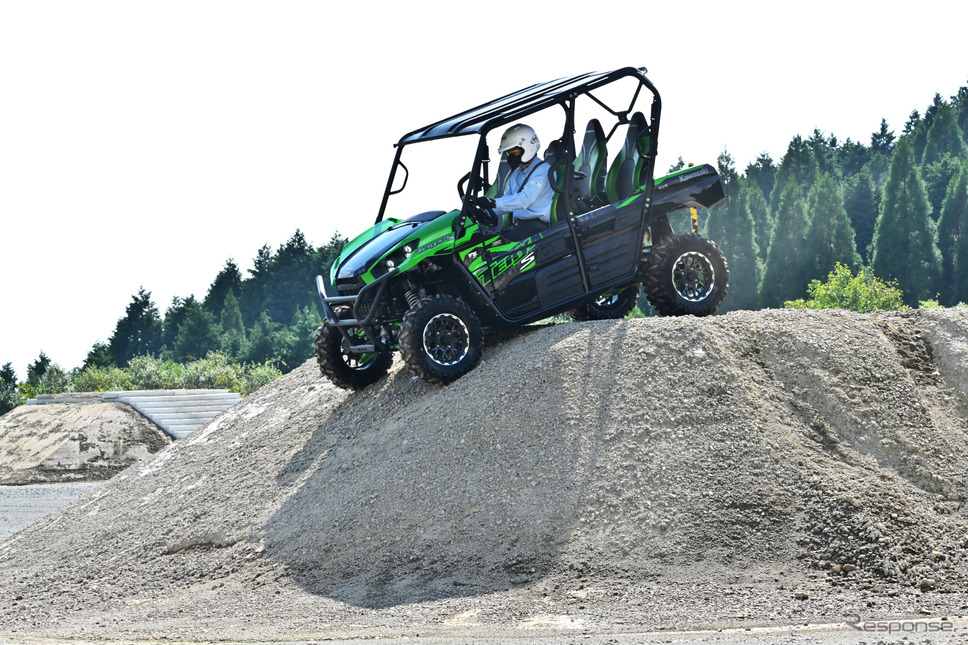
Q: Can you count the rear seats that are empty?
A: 2